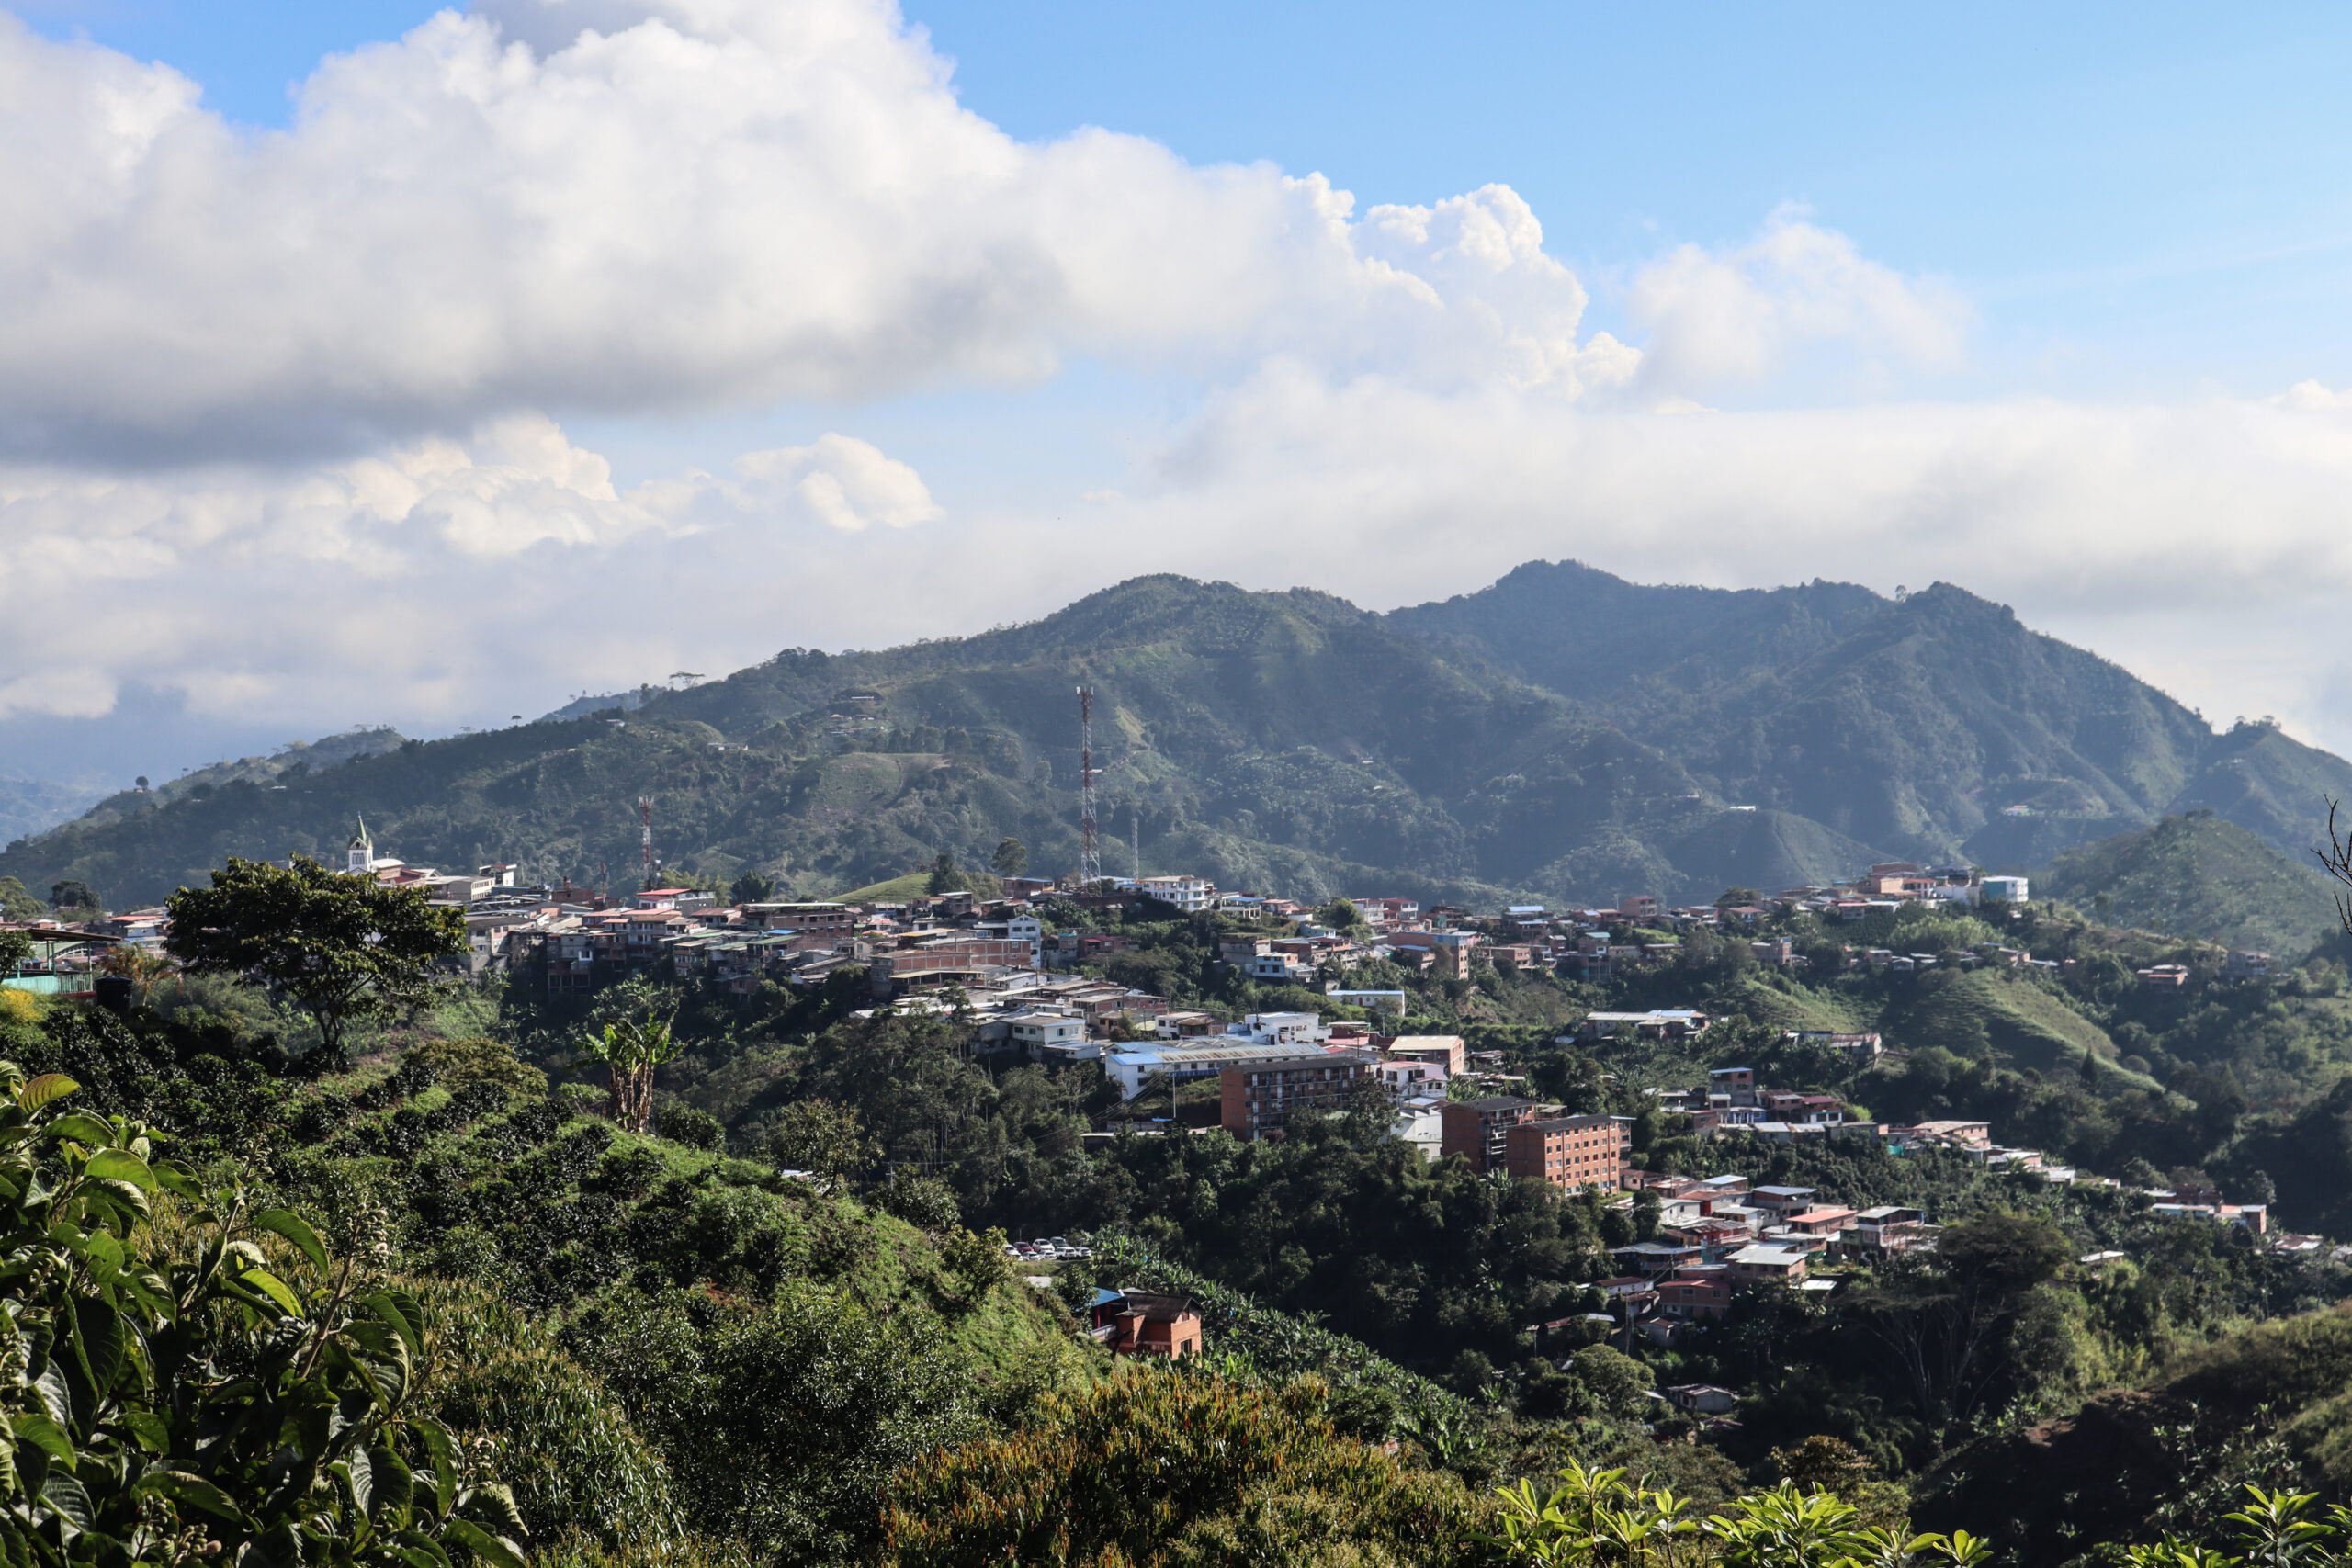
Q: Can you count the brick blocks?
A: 3